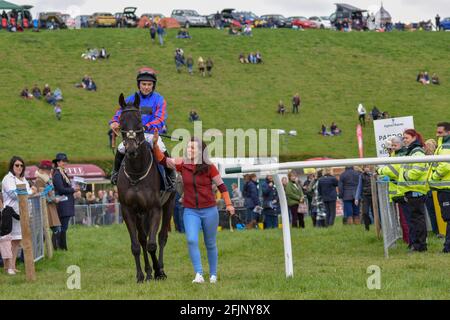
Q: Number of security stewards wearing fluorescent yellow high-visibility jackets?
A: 3